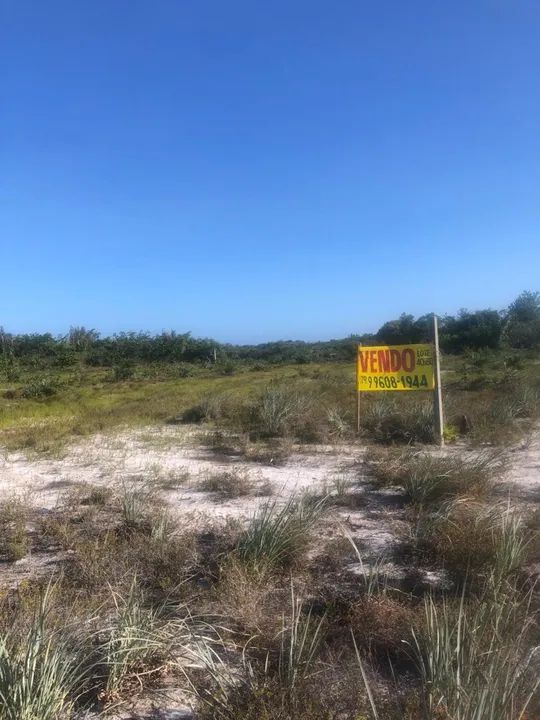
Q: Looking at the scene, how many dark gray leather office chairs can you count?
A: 0